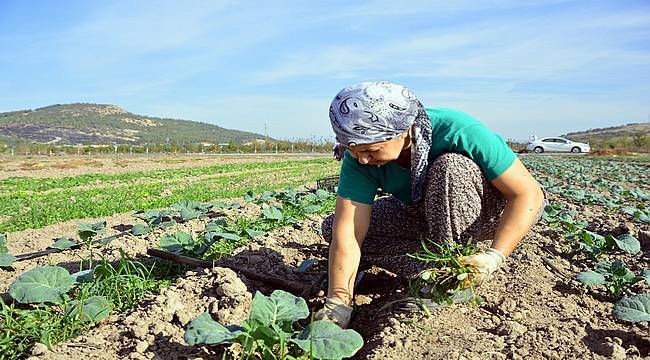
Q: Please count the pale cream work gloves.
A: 2